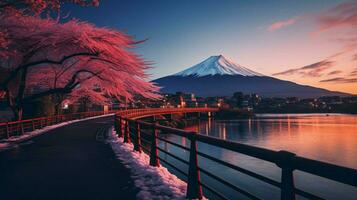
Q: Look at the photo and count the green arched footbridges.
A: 0